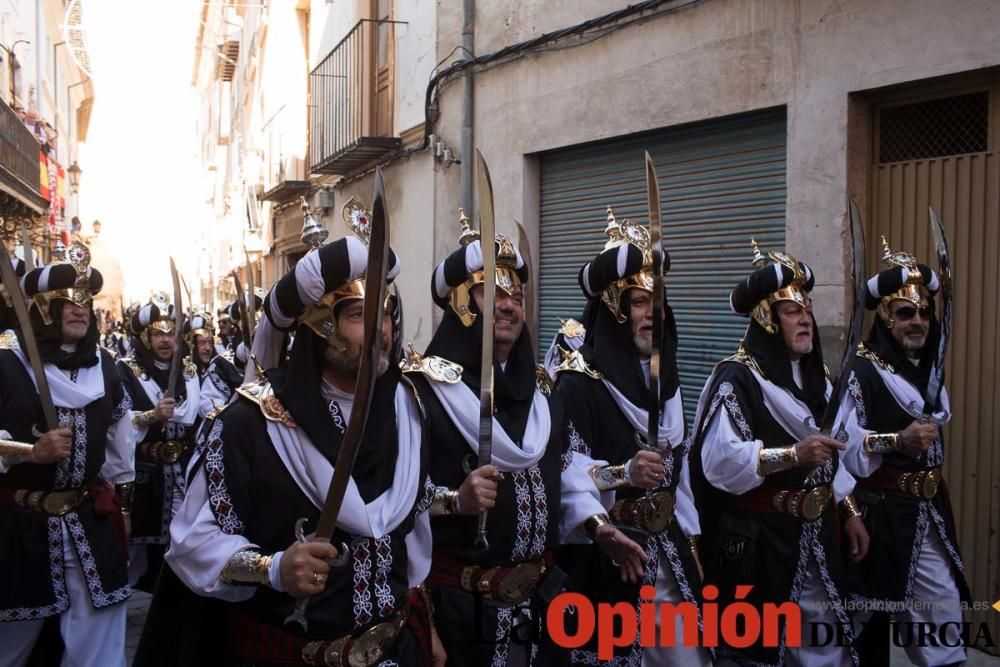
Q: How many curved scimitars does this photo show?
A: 12